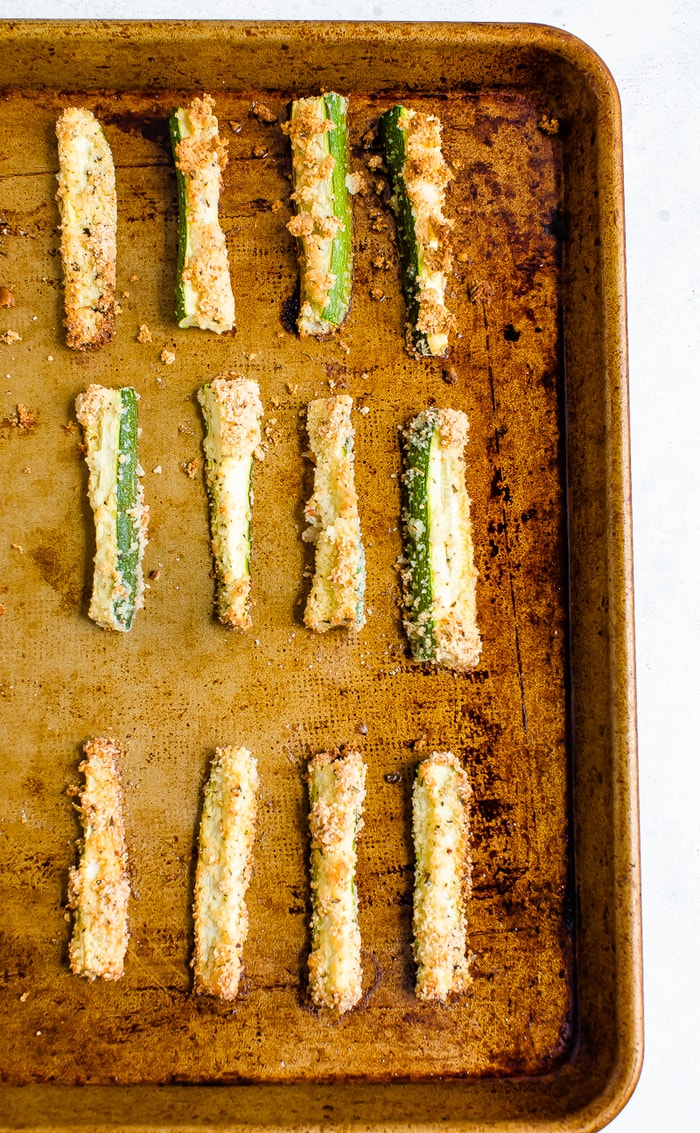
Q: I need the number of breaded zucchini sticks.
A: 12